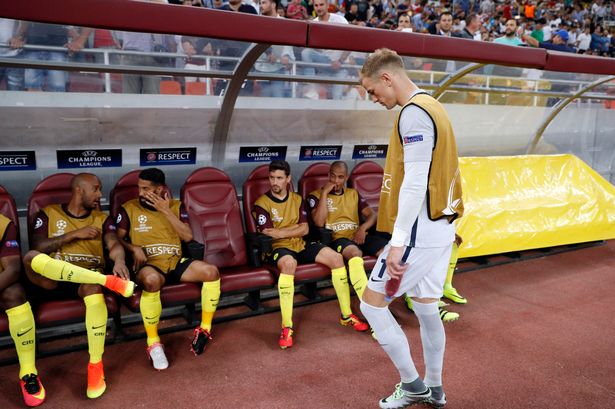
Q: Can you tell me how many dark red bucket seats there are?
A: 7